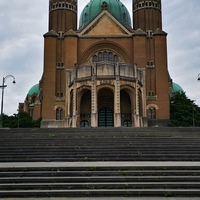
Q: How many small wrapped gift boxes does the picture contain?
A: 0